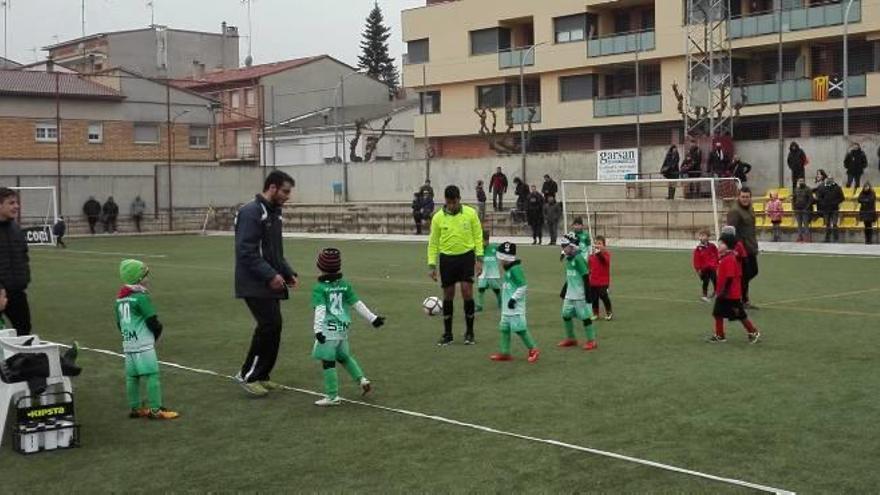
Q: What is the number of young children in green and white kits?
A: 6